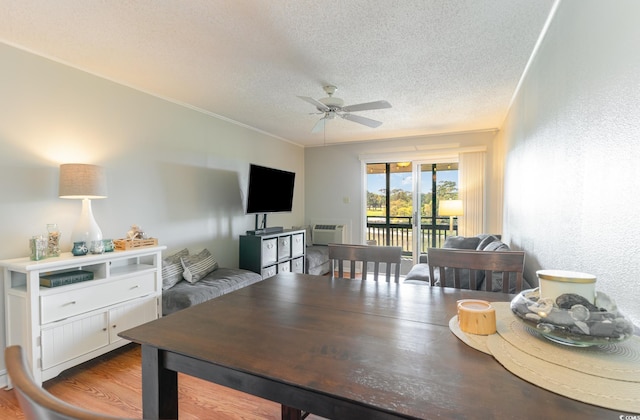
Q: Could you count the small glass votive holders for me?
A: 3